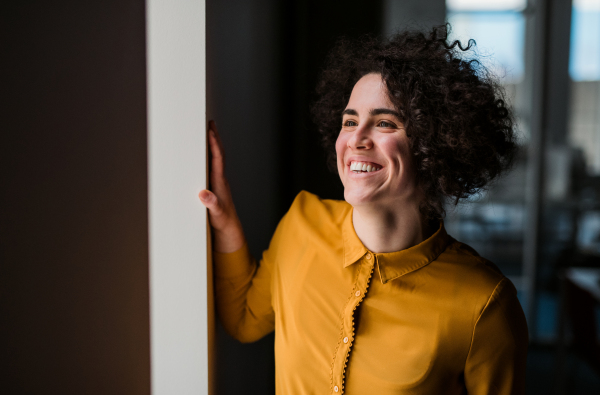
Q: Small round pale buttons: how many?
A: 4